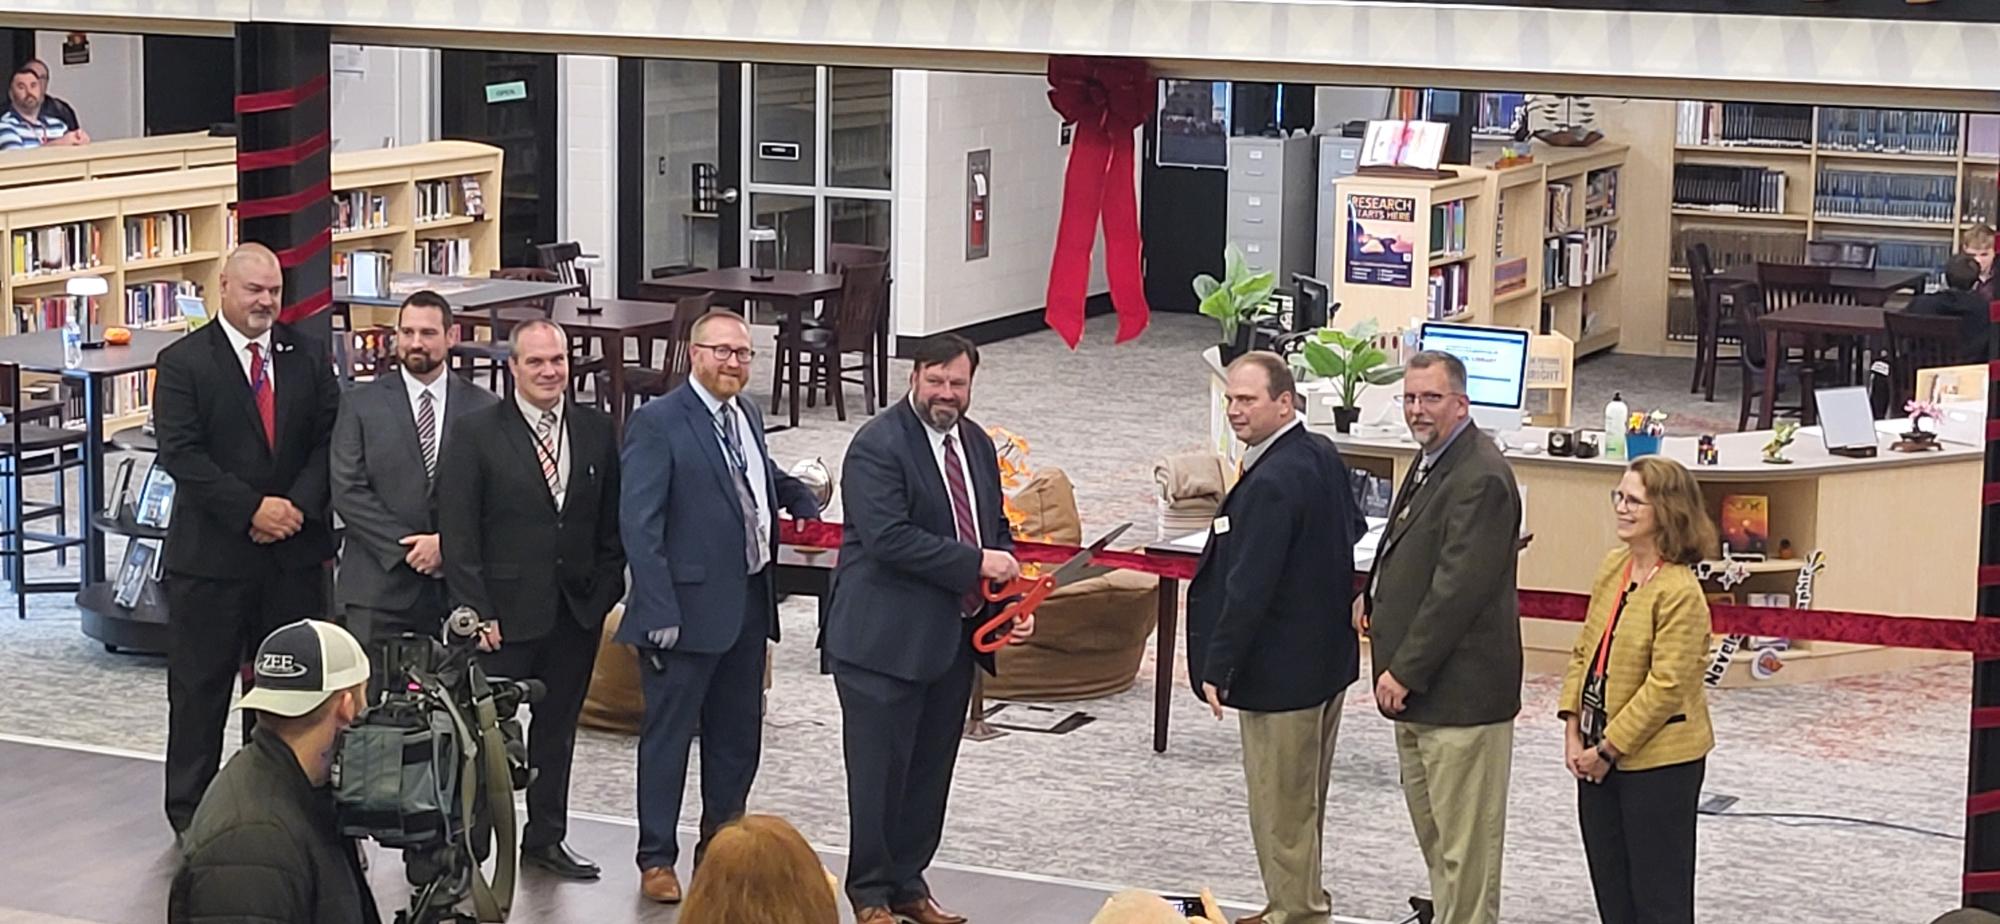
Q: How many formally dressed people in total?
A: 8